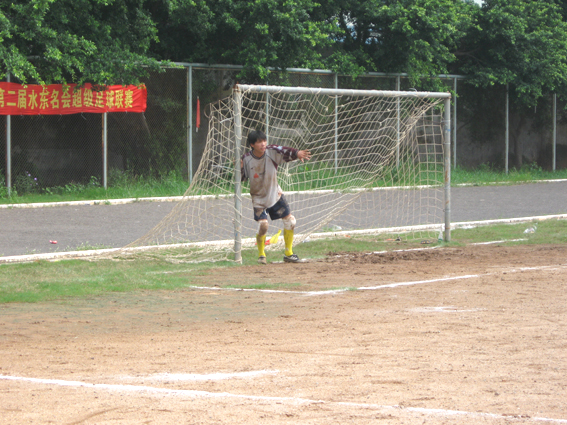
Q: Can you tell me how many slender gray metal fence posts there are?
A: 9